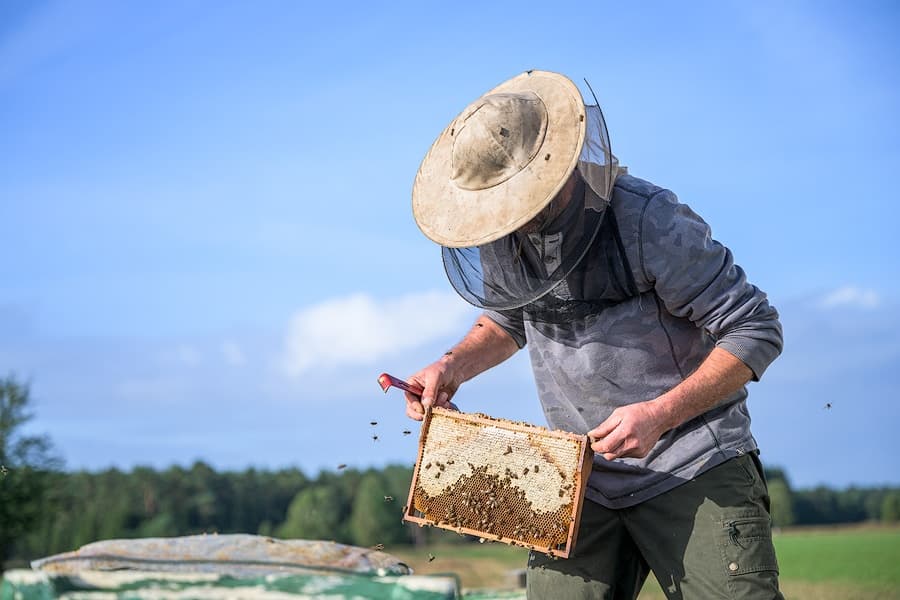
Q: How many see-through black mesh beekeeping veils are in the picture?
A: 1